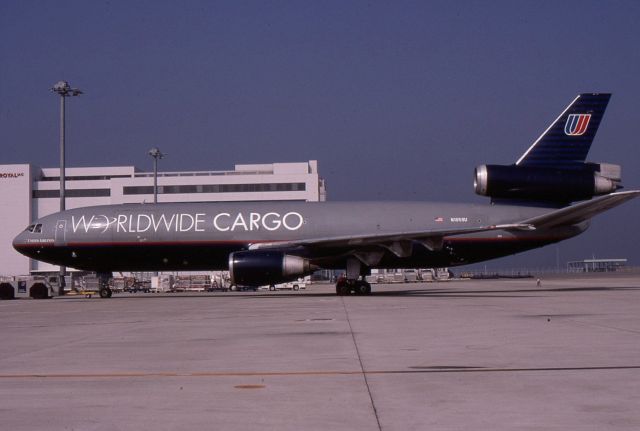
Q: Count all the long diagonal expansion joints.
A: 1